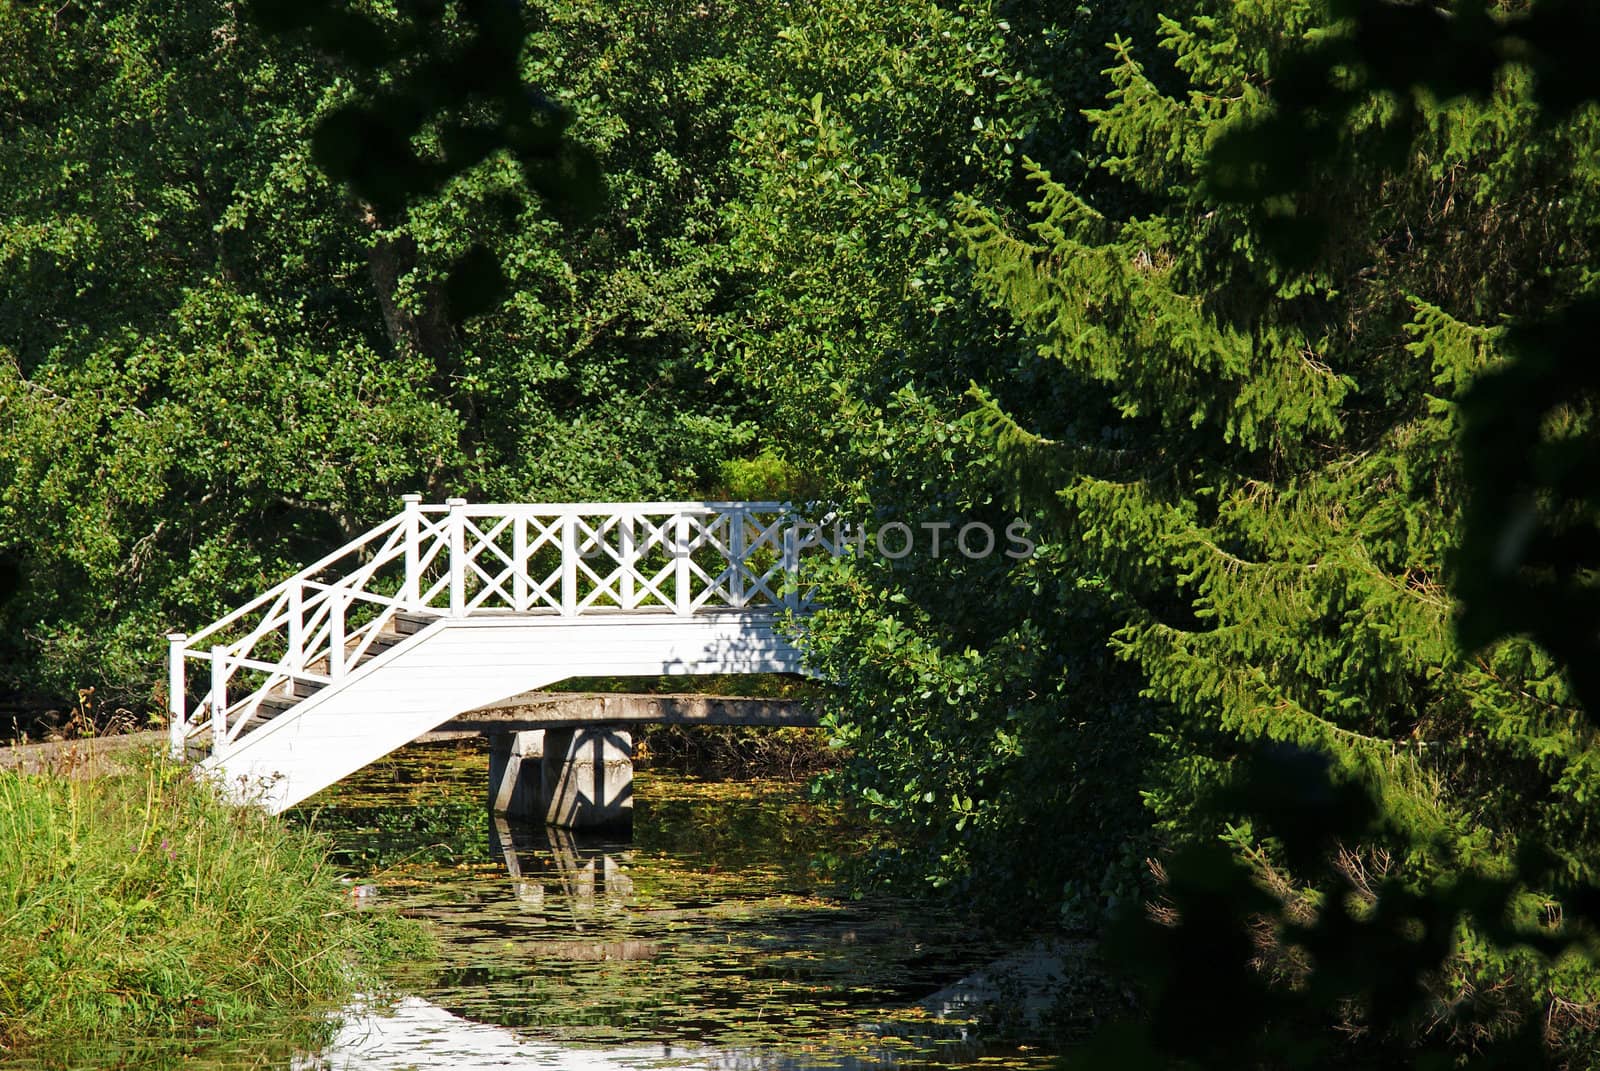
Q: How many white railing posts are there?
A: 12